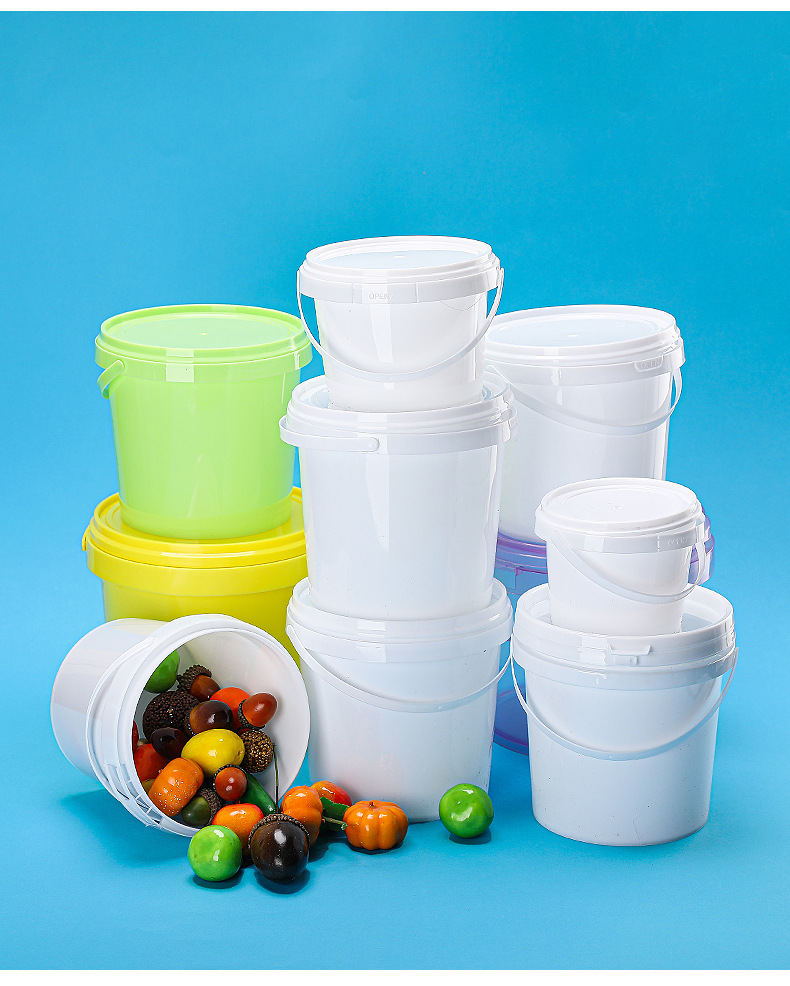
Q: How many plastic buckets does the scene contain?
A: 10